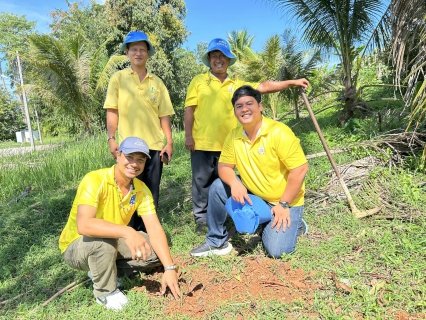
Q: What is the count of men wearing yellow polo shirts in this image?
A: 4